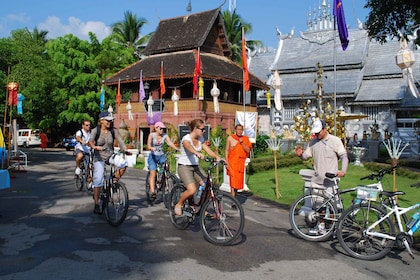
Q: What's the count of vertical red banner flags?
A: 4